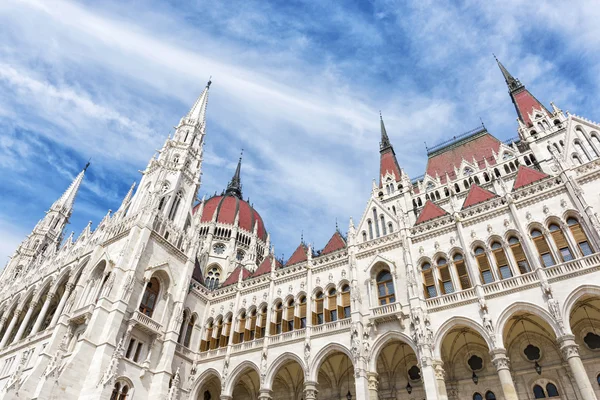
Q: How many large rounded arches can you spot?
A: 8